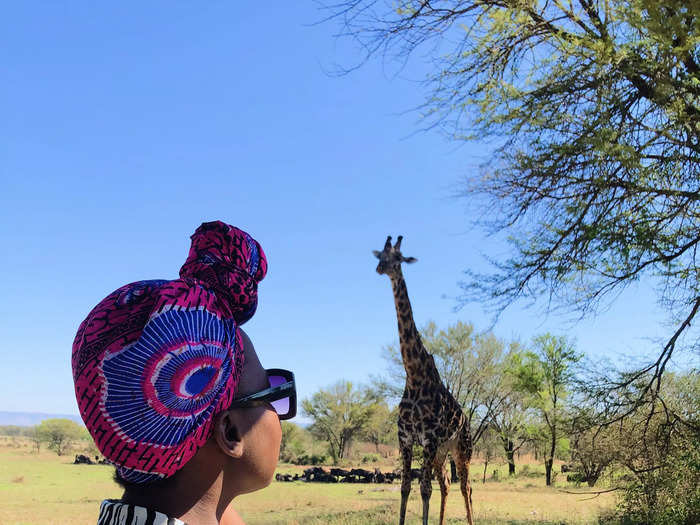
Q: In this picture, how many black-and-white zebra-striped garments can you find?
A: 1